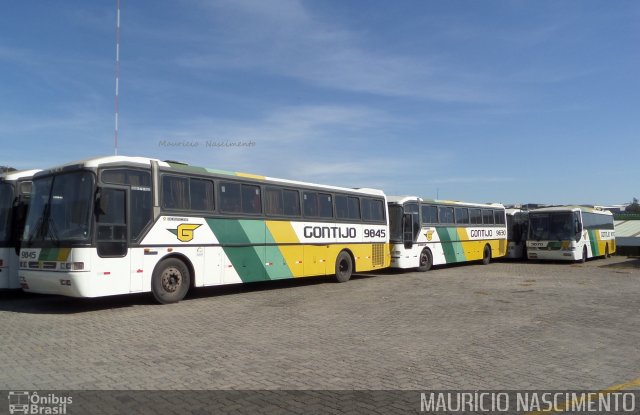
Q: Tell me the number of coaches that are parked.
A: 5